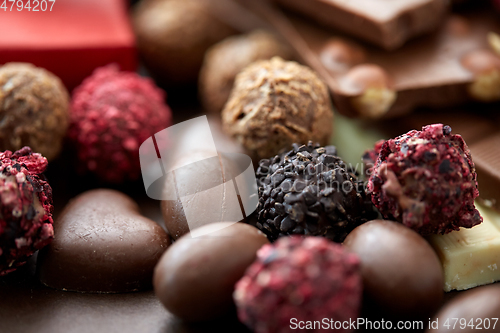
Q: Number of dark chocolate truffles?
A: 1